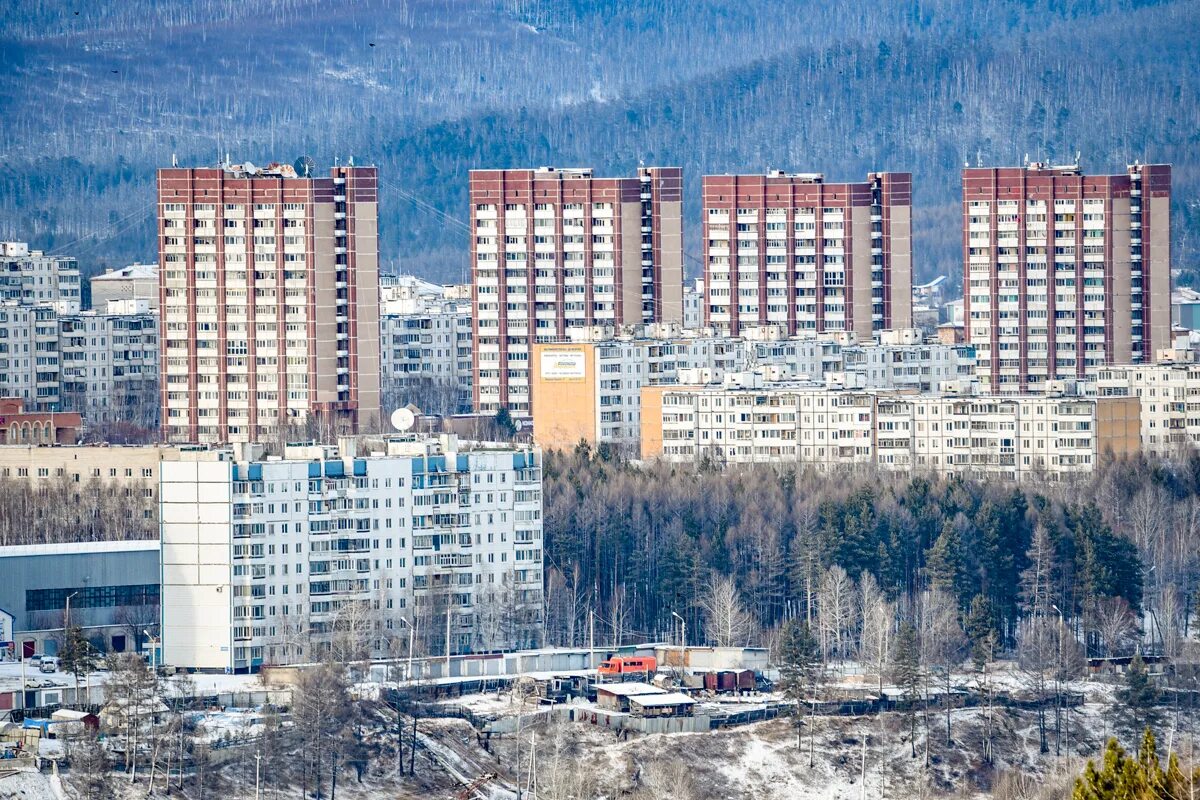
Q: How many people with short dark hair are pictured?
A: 0